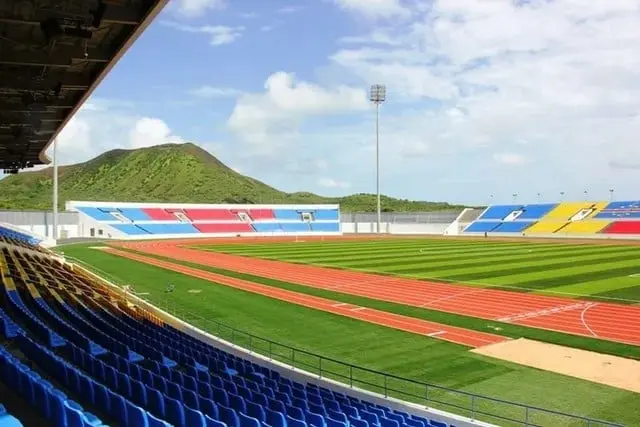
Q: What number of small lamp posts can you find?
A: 6